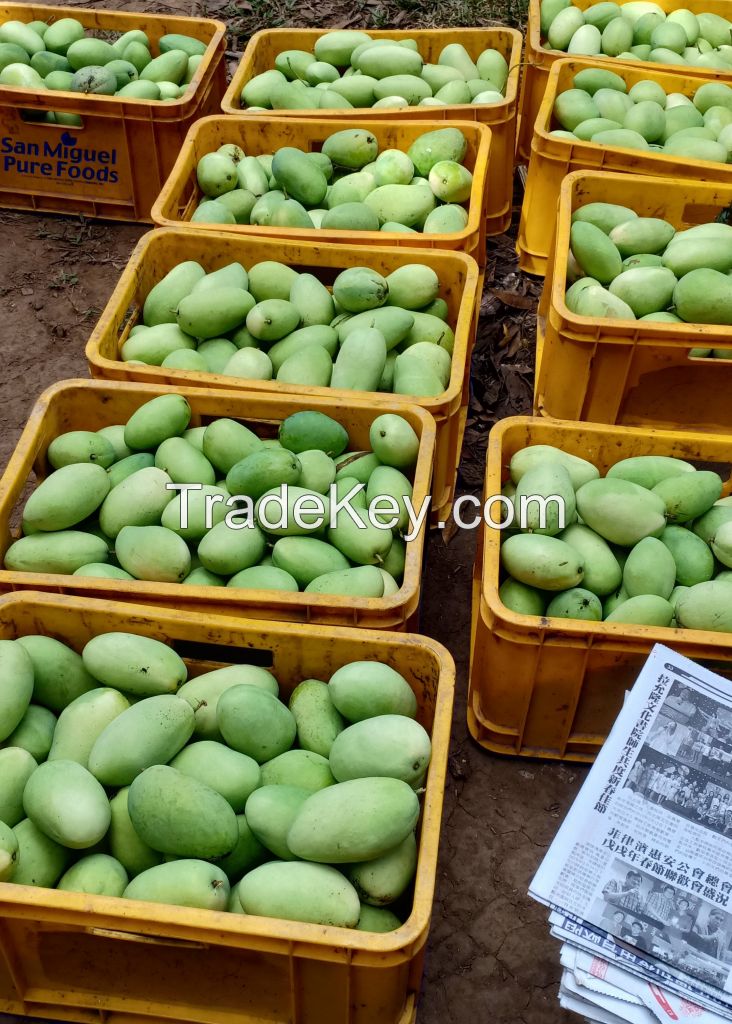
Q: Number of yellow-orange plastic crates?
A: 10